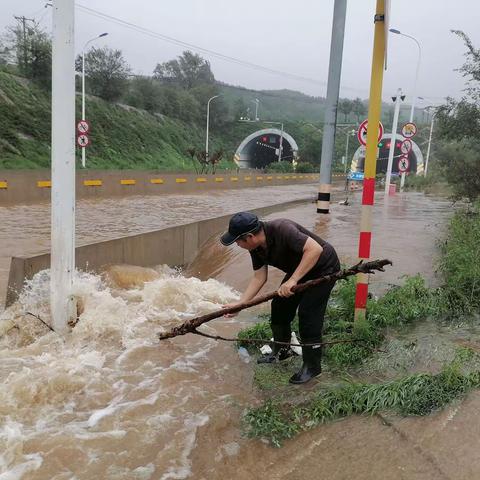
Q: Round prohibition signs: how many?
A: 6